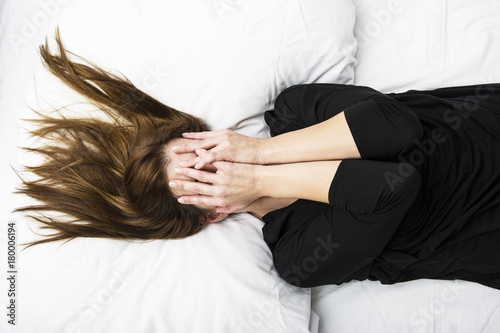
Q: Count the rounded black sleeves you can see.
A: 2